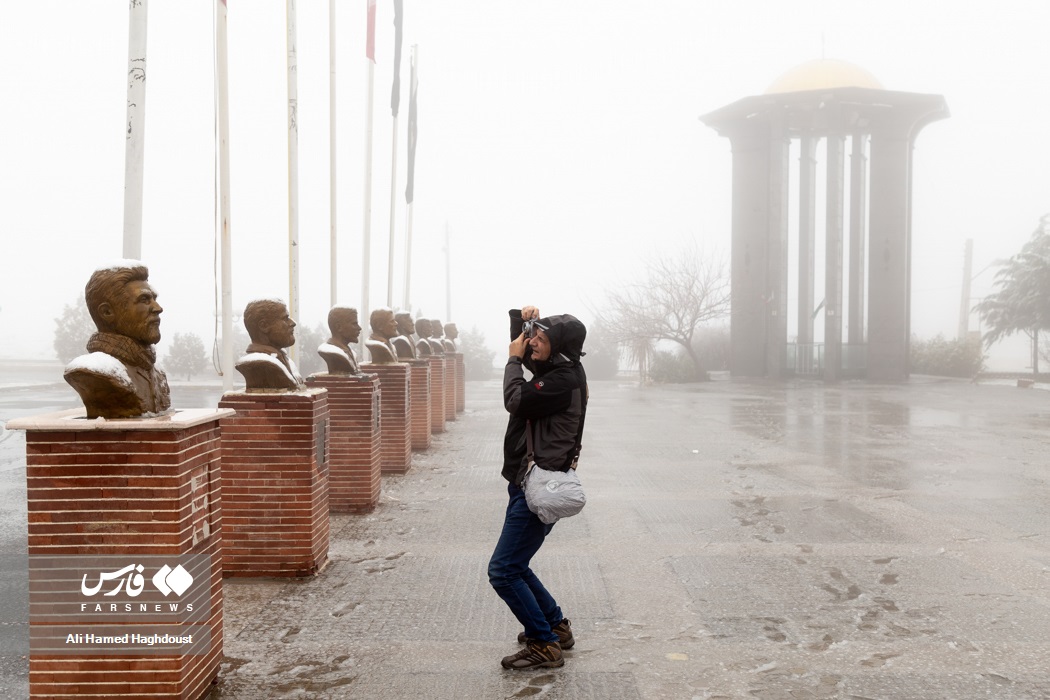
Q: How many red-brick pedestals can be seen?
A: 8